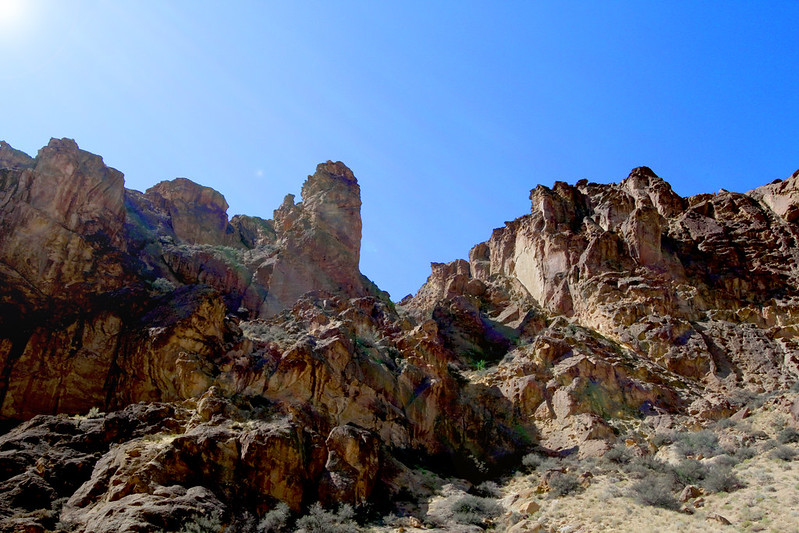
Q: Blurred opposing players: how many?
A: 0